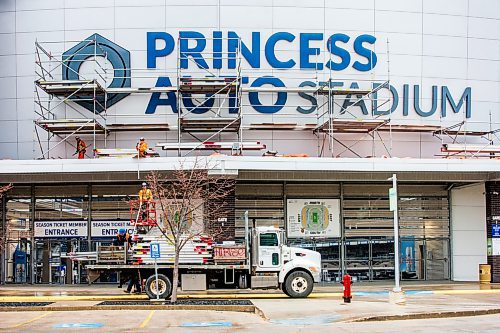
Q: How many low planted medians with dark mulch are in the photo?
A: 2